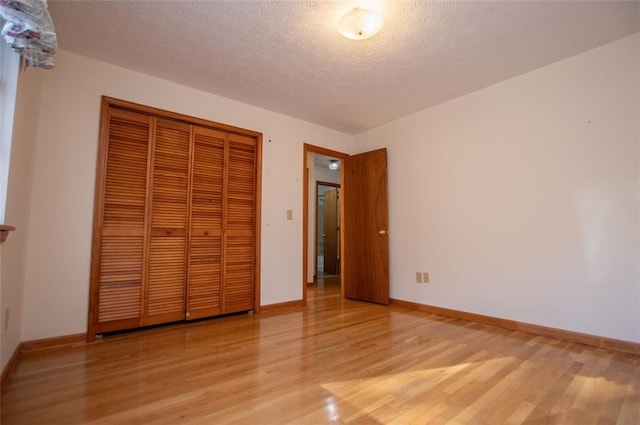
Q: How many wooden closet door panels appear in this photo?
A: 4